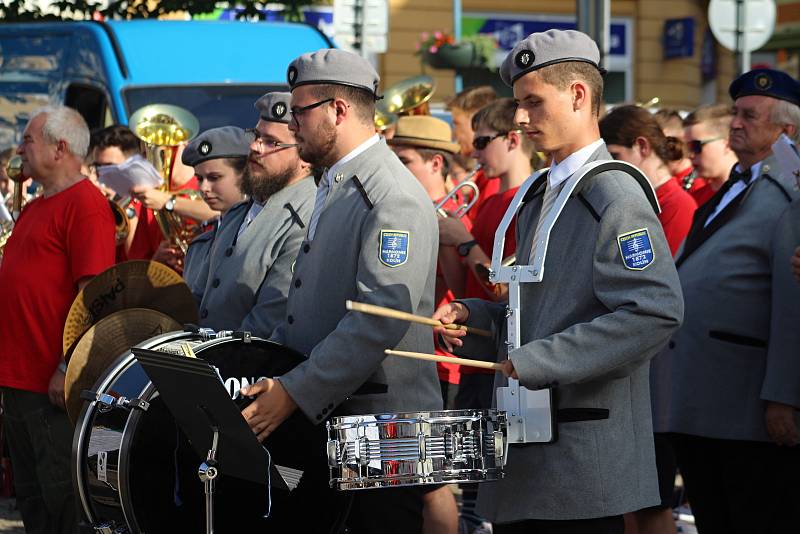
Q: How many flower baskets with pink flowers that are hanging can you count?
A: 1